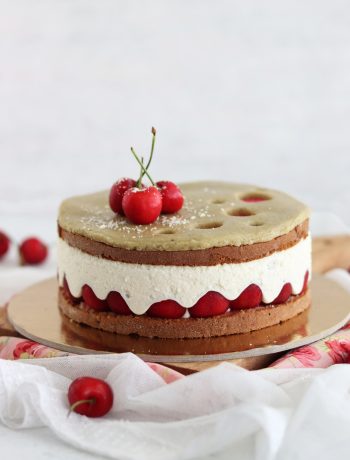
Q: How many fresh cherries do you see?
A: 6